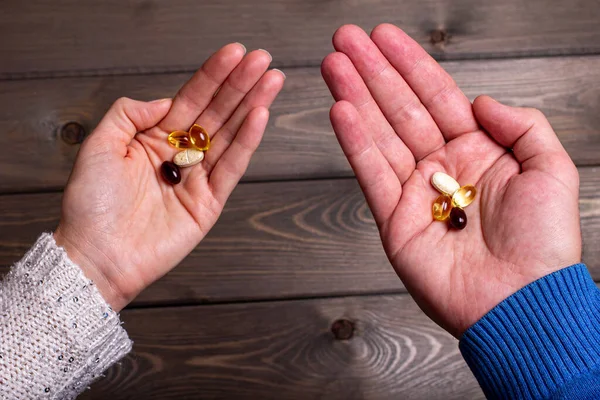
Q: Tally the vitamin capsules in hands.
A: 8